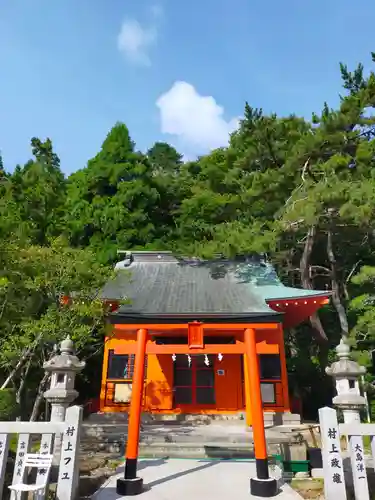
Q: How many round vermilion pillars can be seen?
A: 2